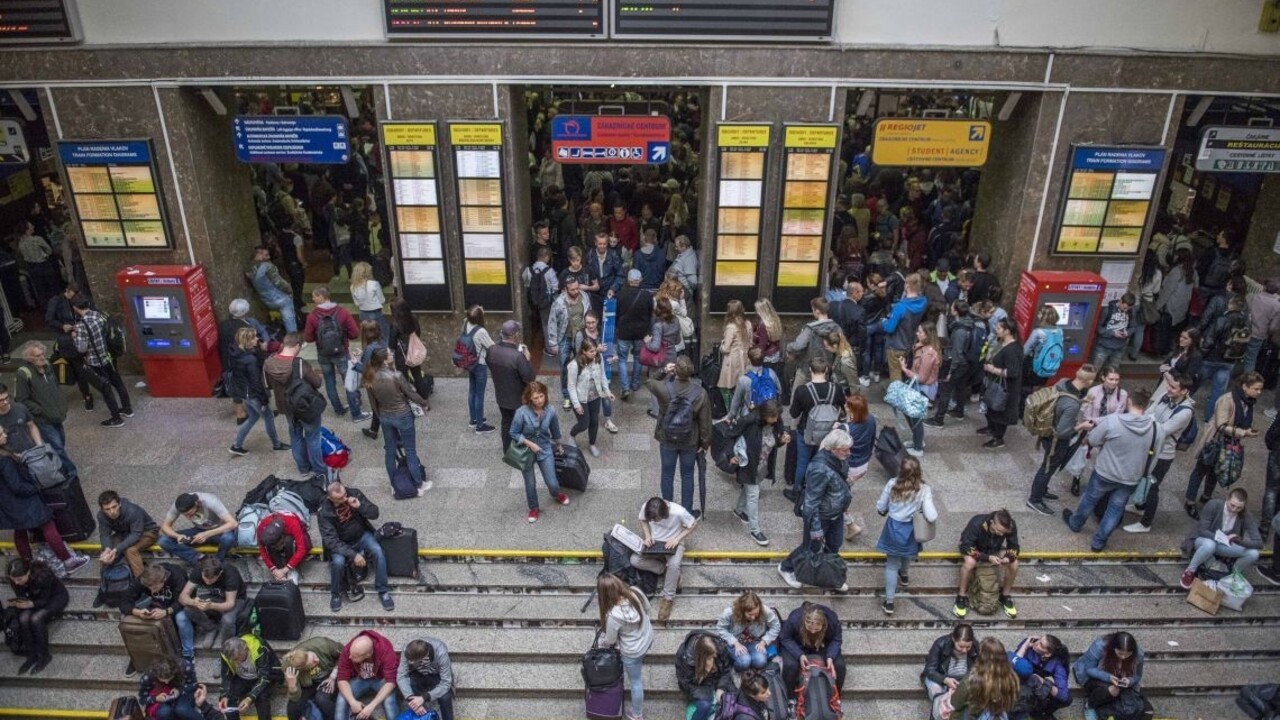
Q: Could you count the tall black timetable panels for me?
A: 4